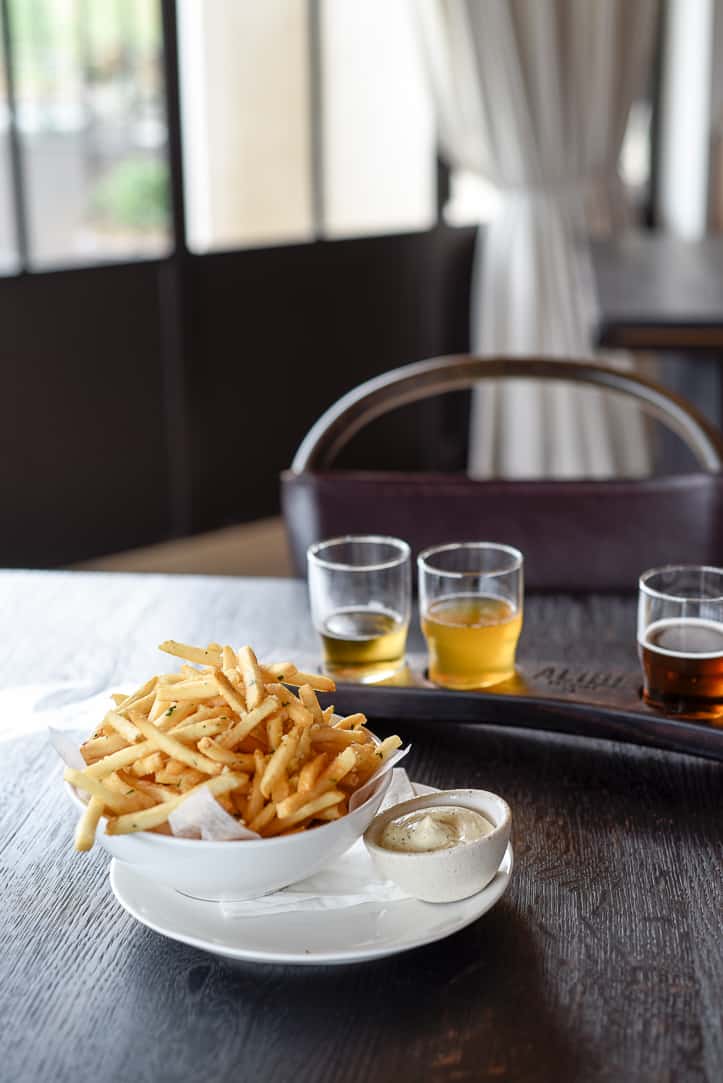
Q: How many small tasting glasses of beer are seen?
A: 3